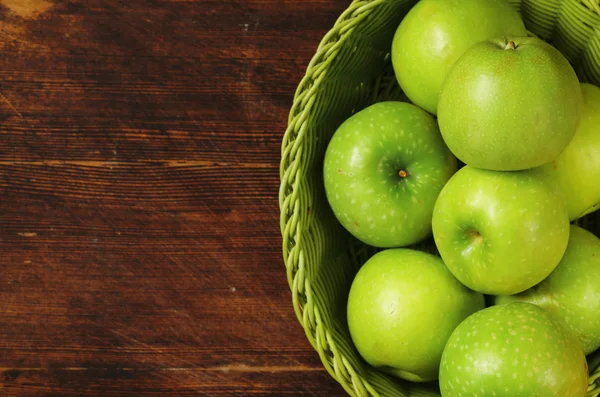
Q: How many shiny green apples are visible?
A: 8